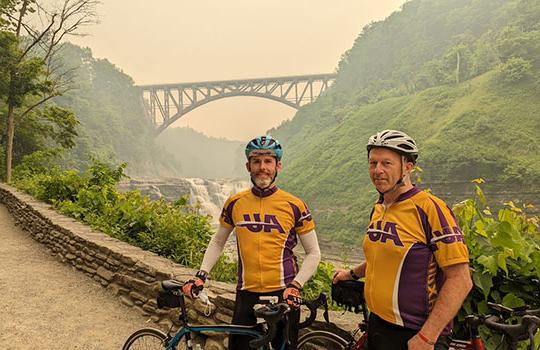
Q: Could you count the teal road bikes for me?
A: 1